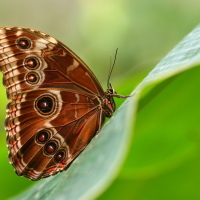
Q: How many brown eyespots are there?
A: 7